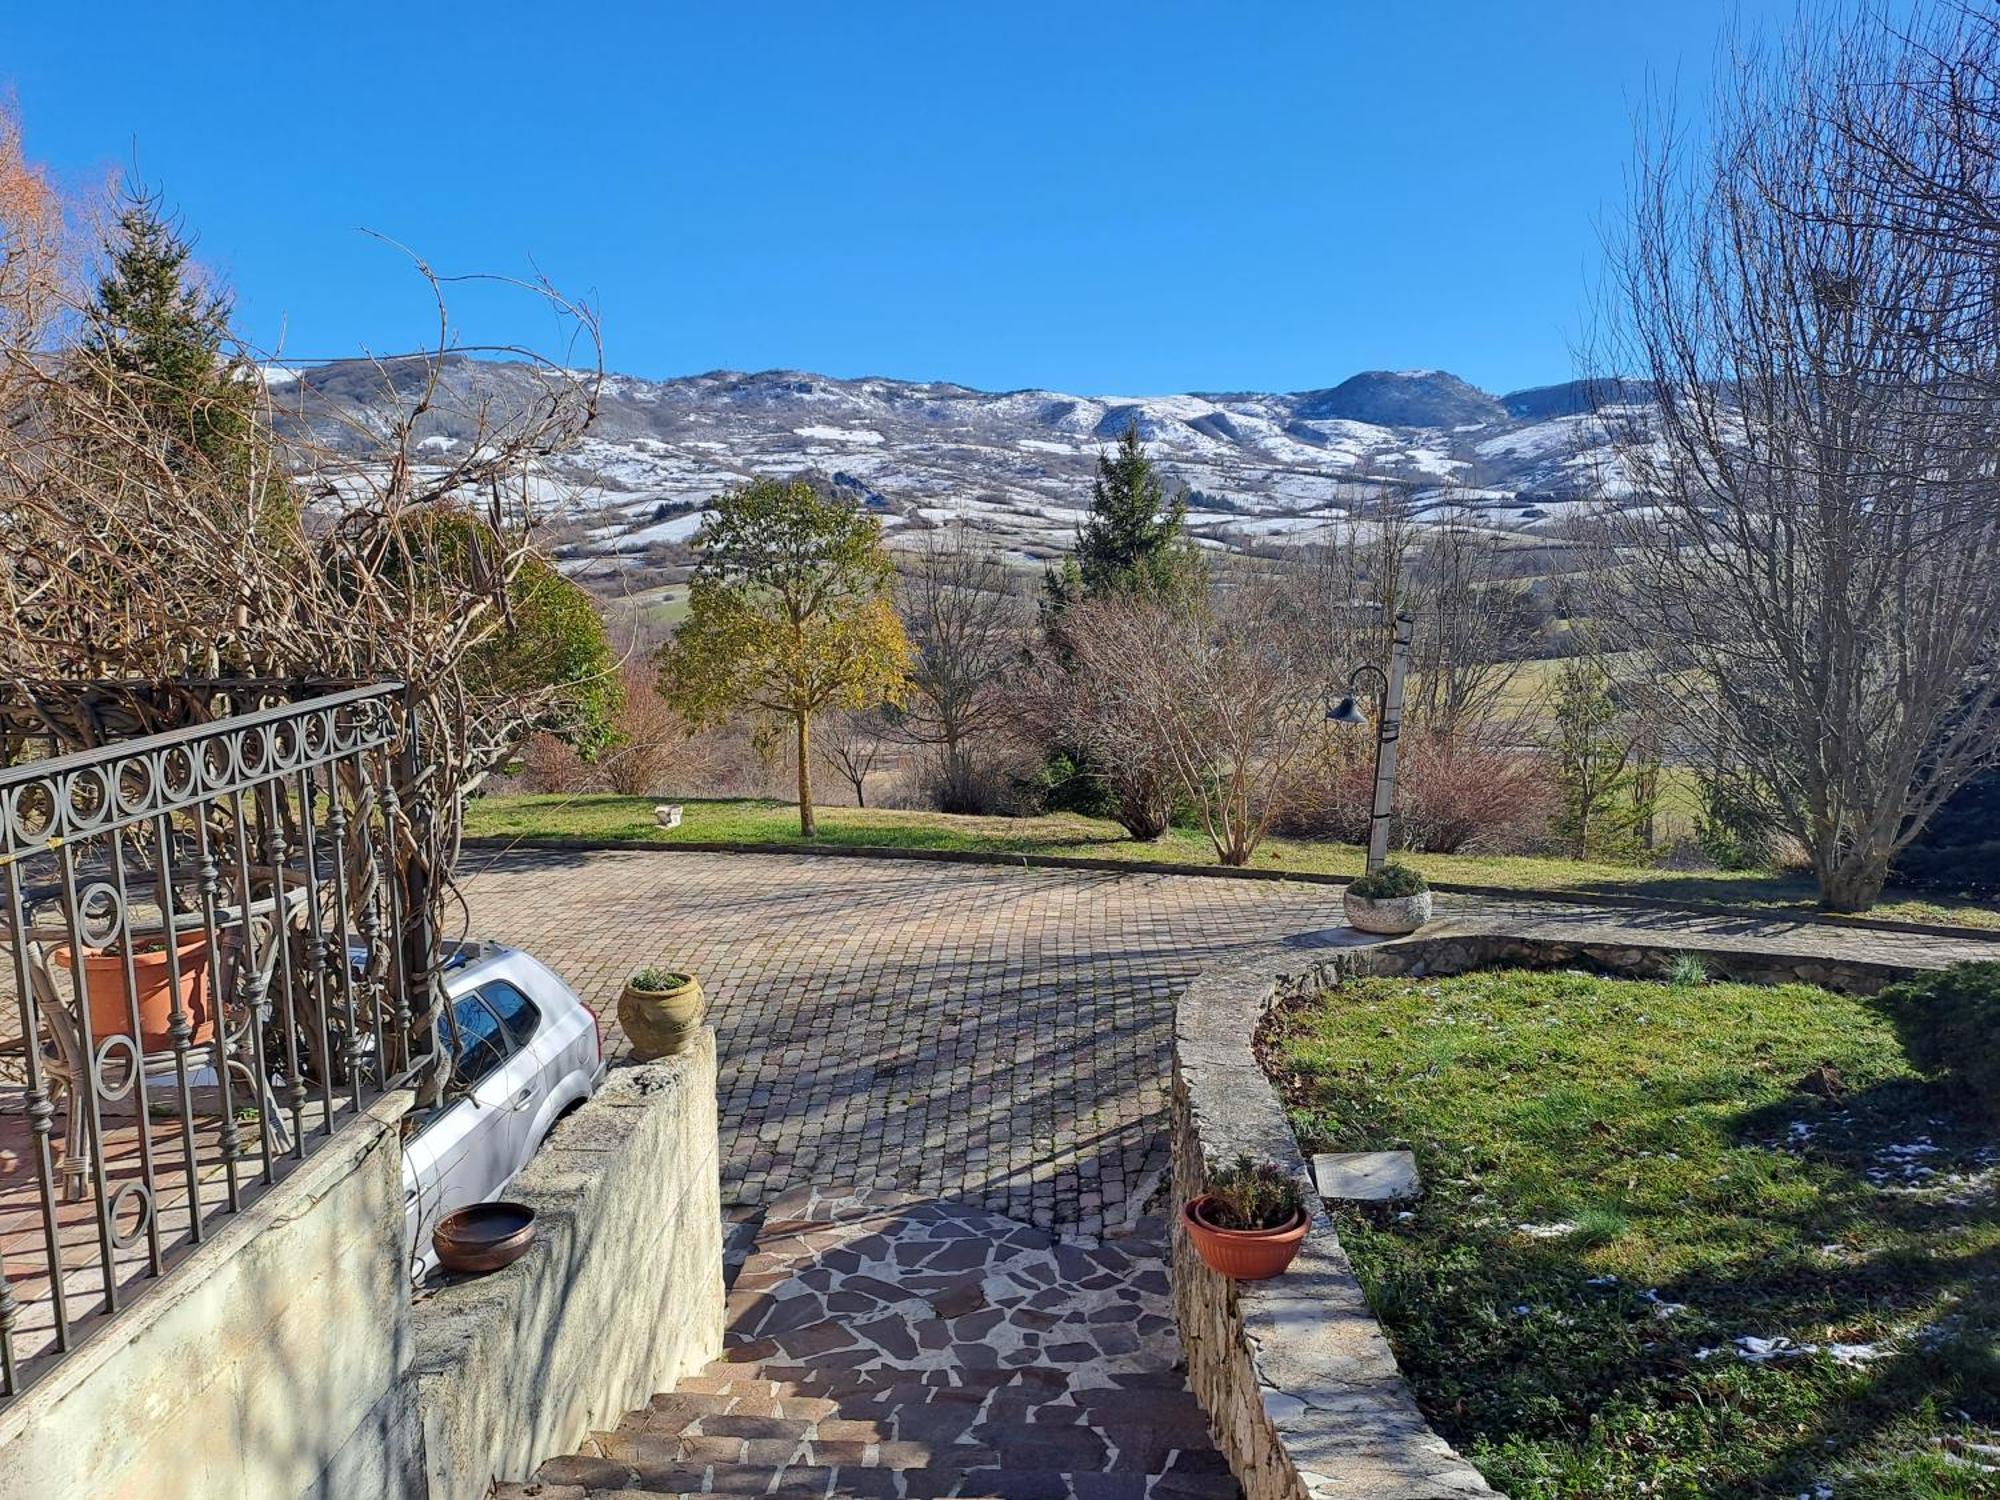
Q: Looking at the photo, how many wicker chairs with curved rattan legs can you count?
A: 1